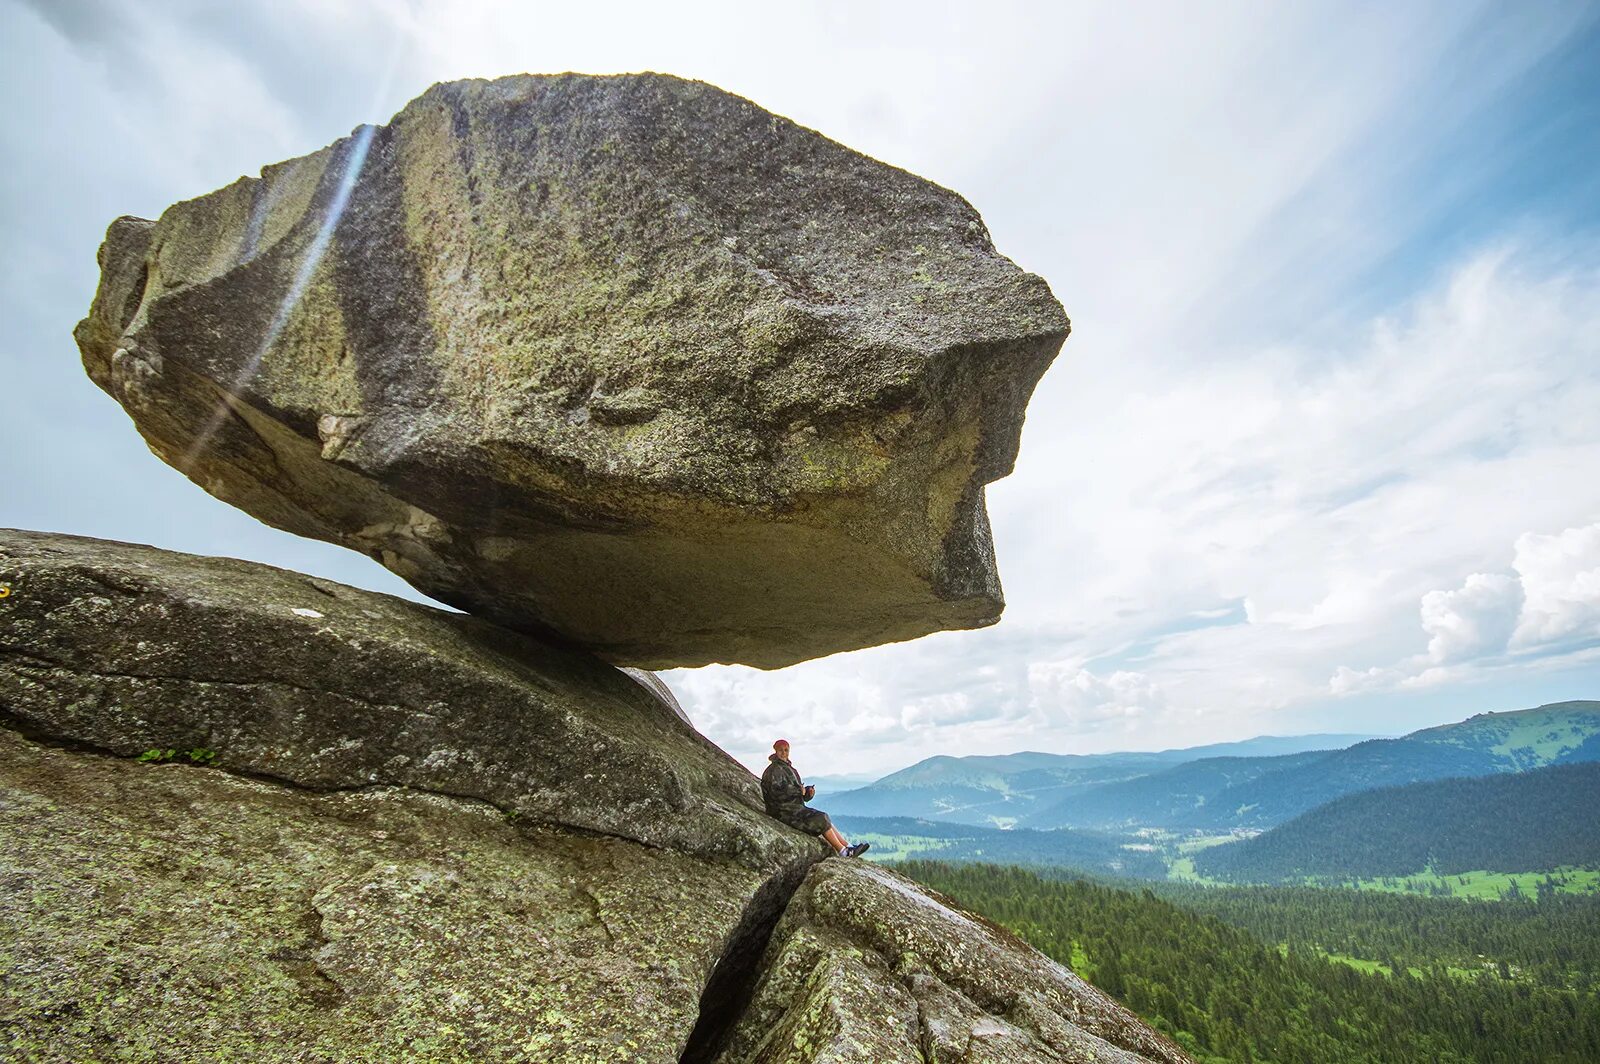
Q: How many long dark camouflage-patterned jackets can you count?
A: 1